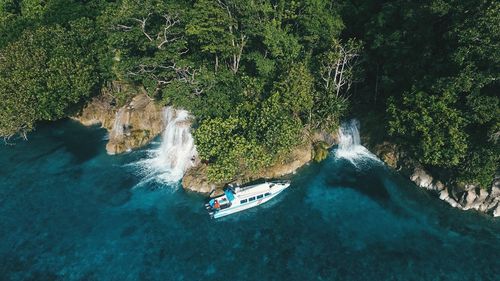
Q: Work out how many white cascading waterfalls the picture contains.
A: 2